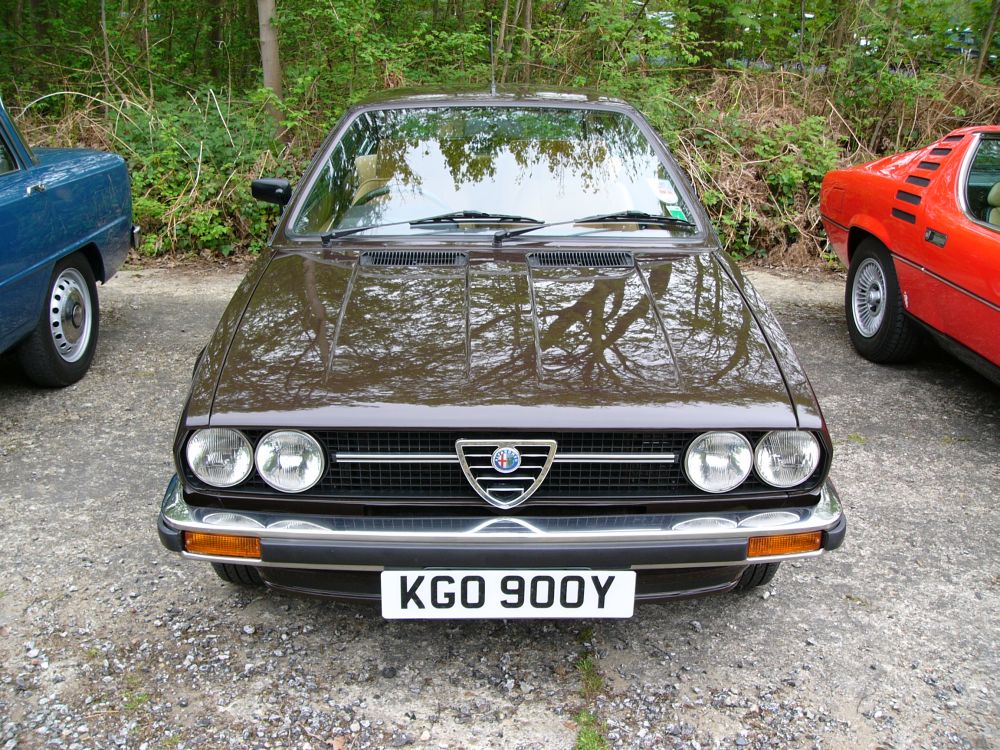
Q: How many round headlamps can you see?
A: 4